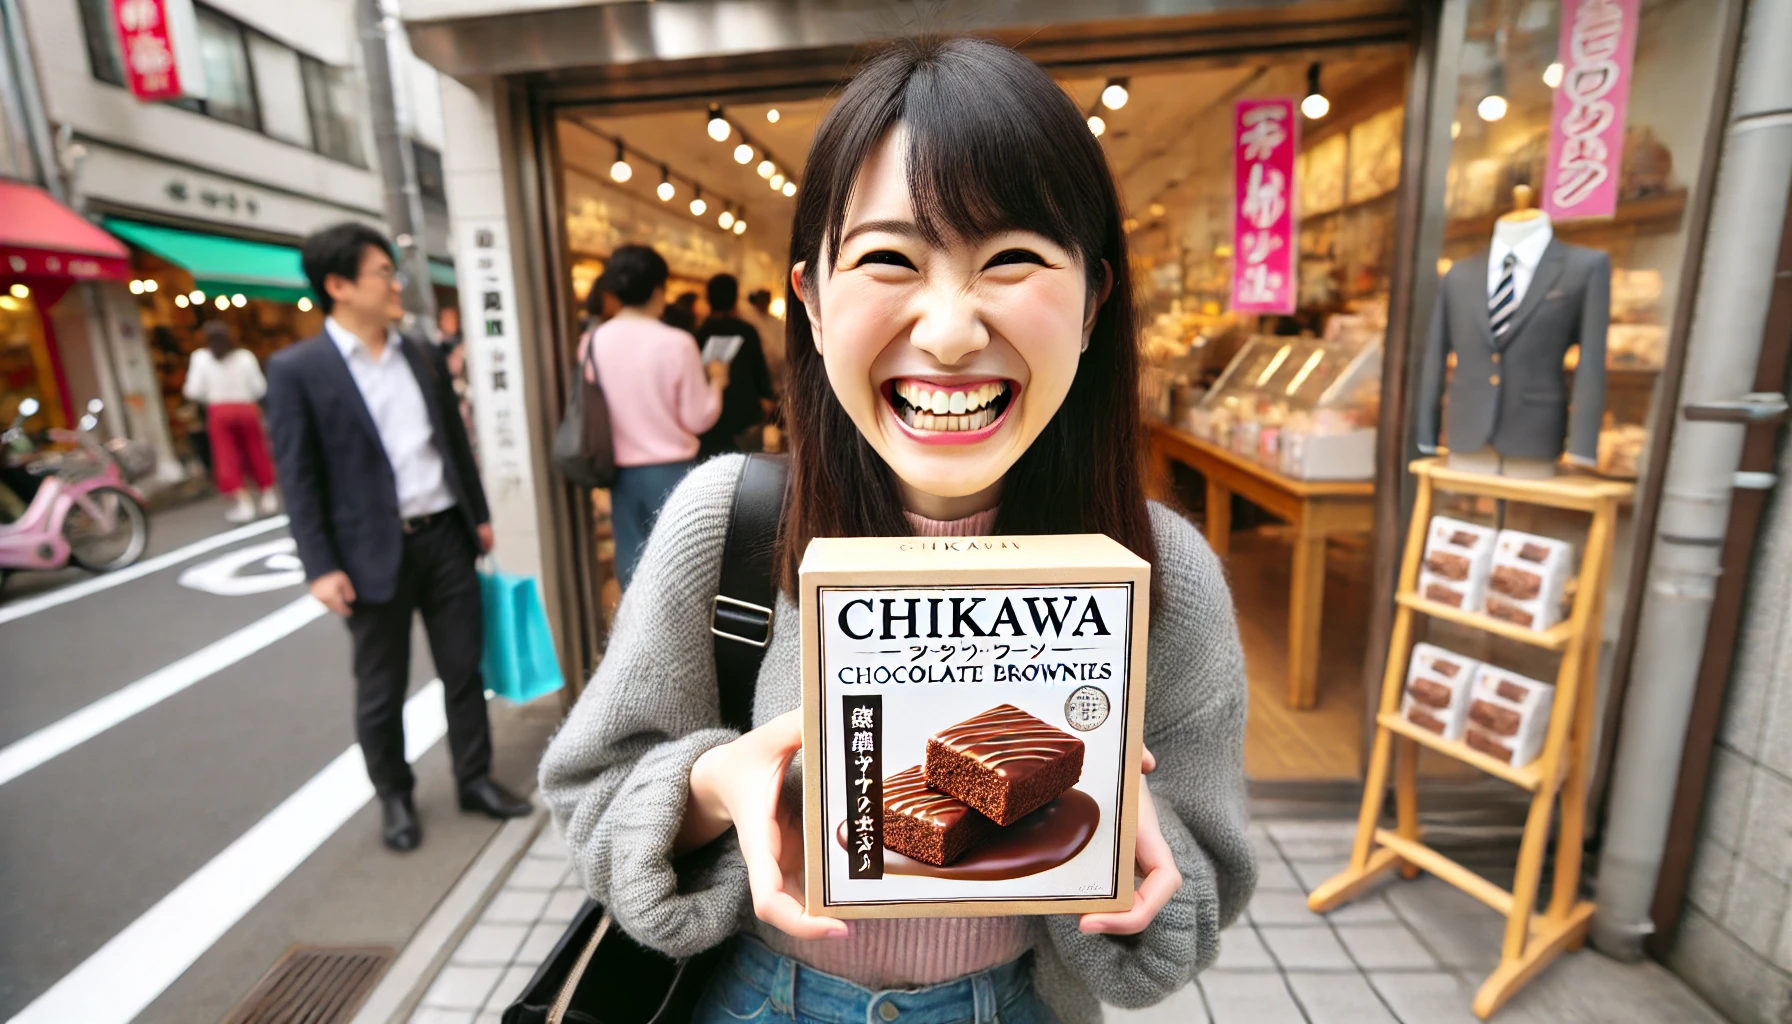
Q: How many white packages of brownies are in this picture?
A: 4